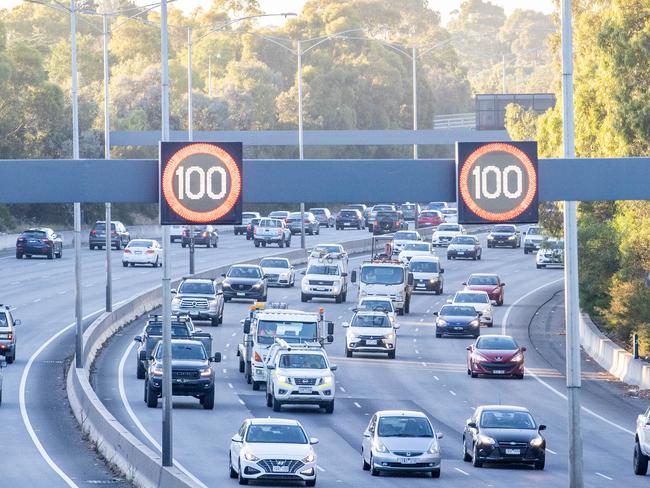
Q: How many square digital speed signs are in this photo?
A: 2